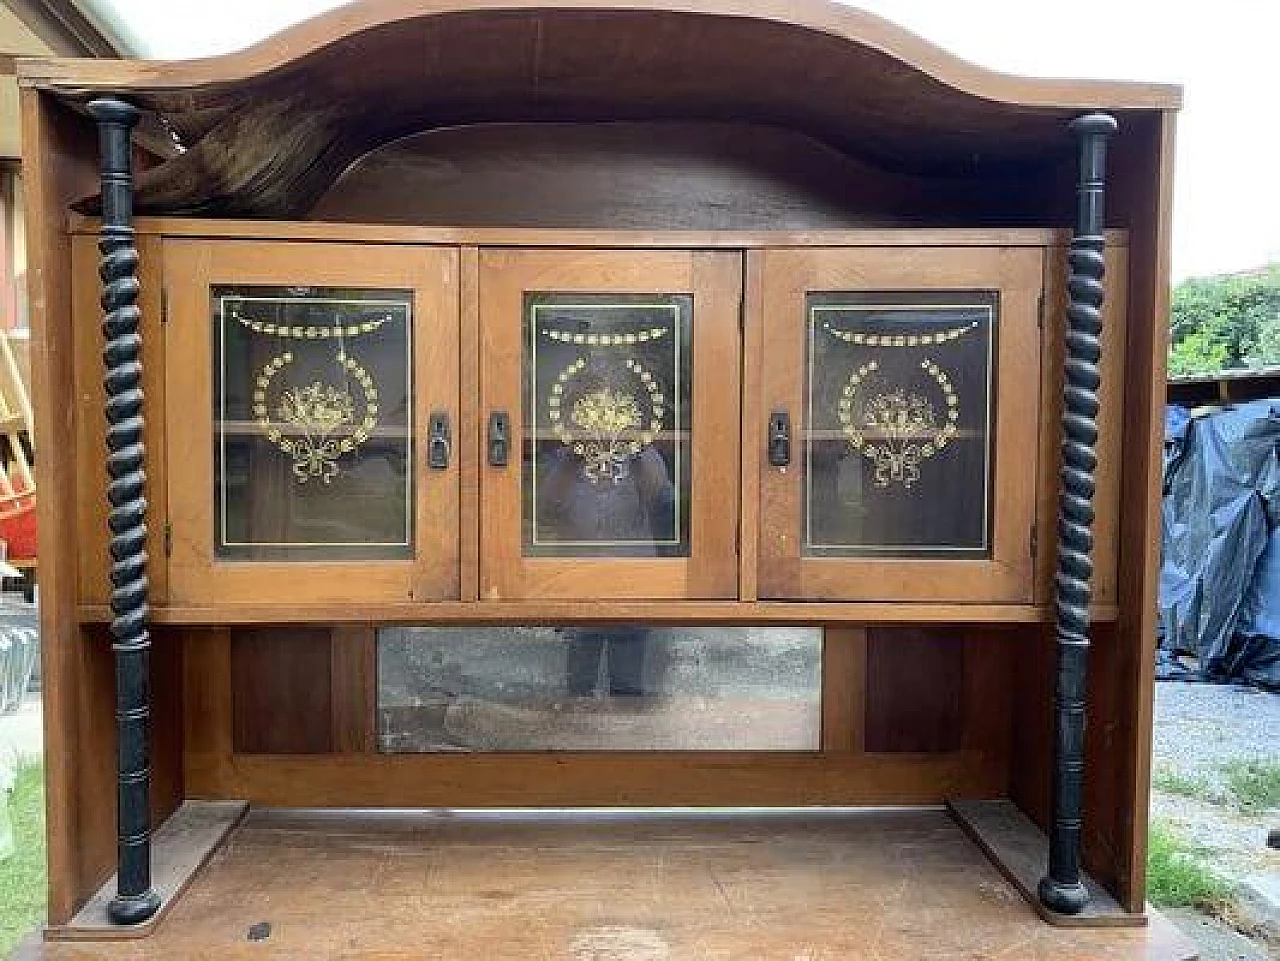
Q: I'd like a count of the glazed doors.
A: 3